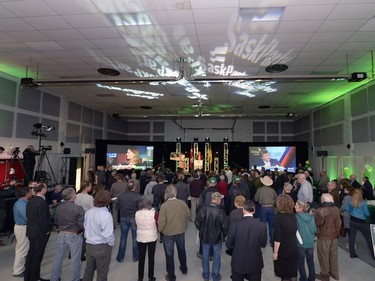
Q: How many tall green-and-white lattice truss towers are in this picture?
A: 4